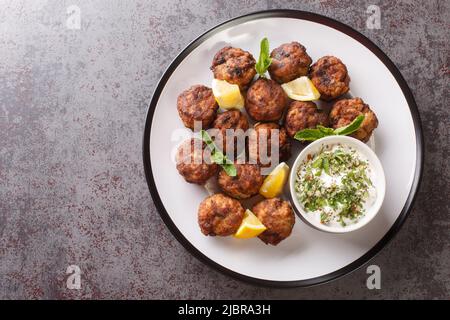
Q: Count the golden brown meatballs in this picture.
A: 13